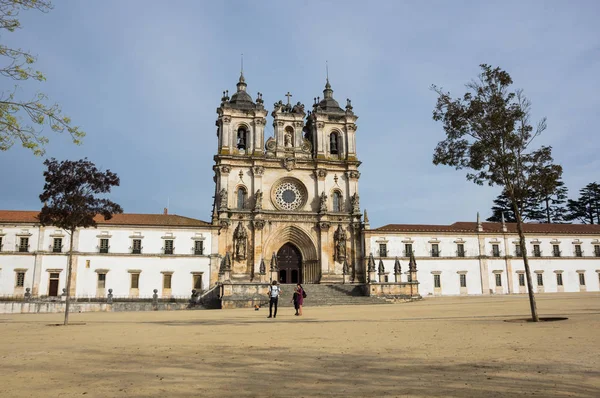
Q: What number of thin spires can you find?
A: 2